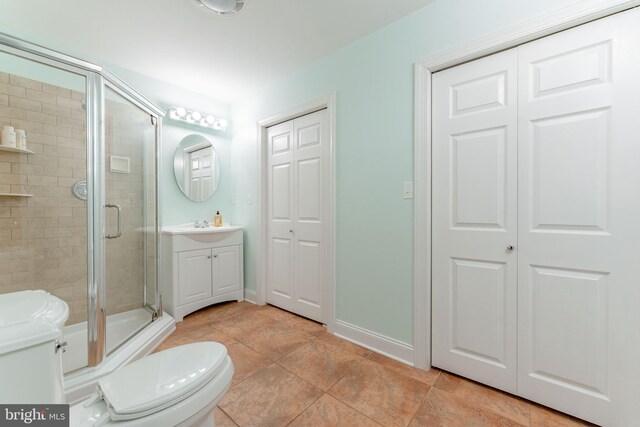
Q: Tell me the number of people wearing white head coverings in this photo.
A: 0